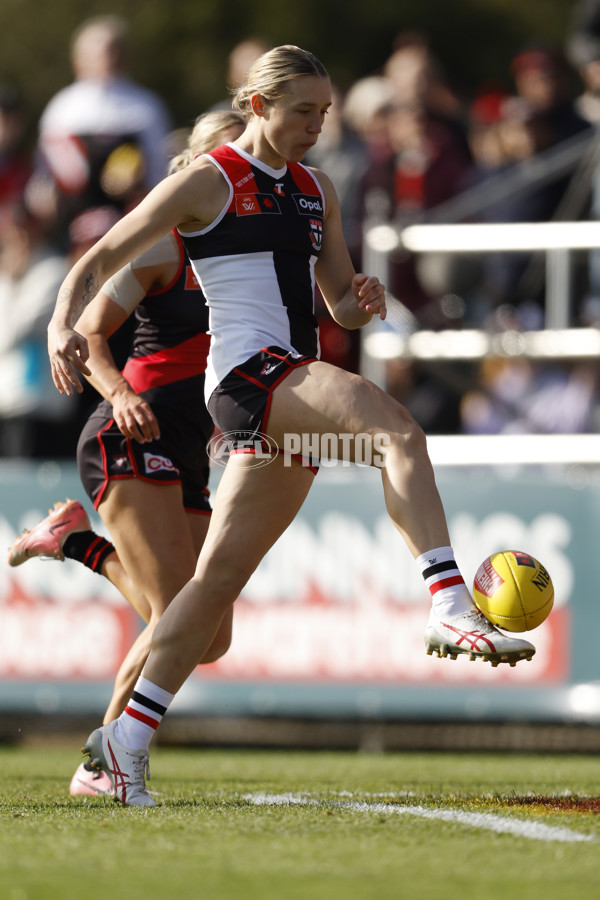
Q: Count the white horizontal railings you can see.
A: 3